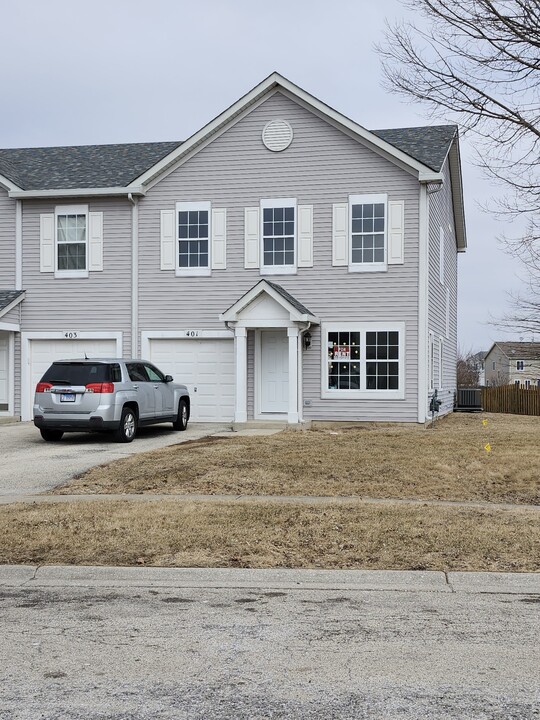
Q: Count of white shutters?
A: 8